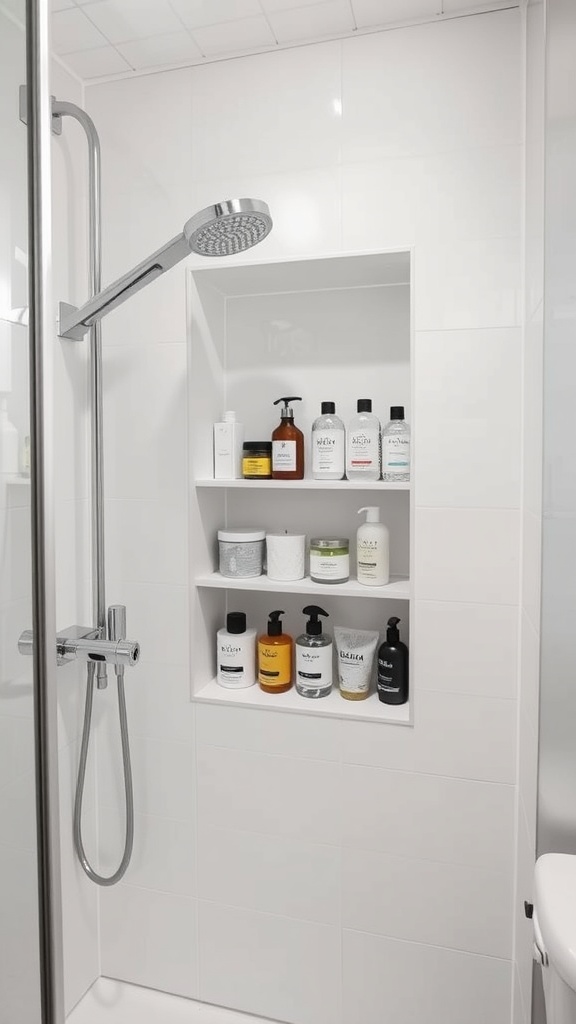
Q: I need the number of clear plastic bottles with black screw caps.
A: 3